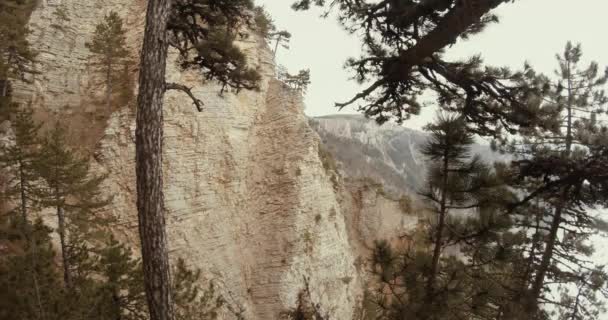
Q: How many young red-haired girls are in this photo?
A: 0